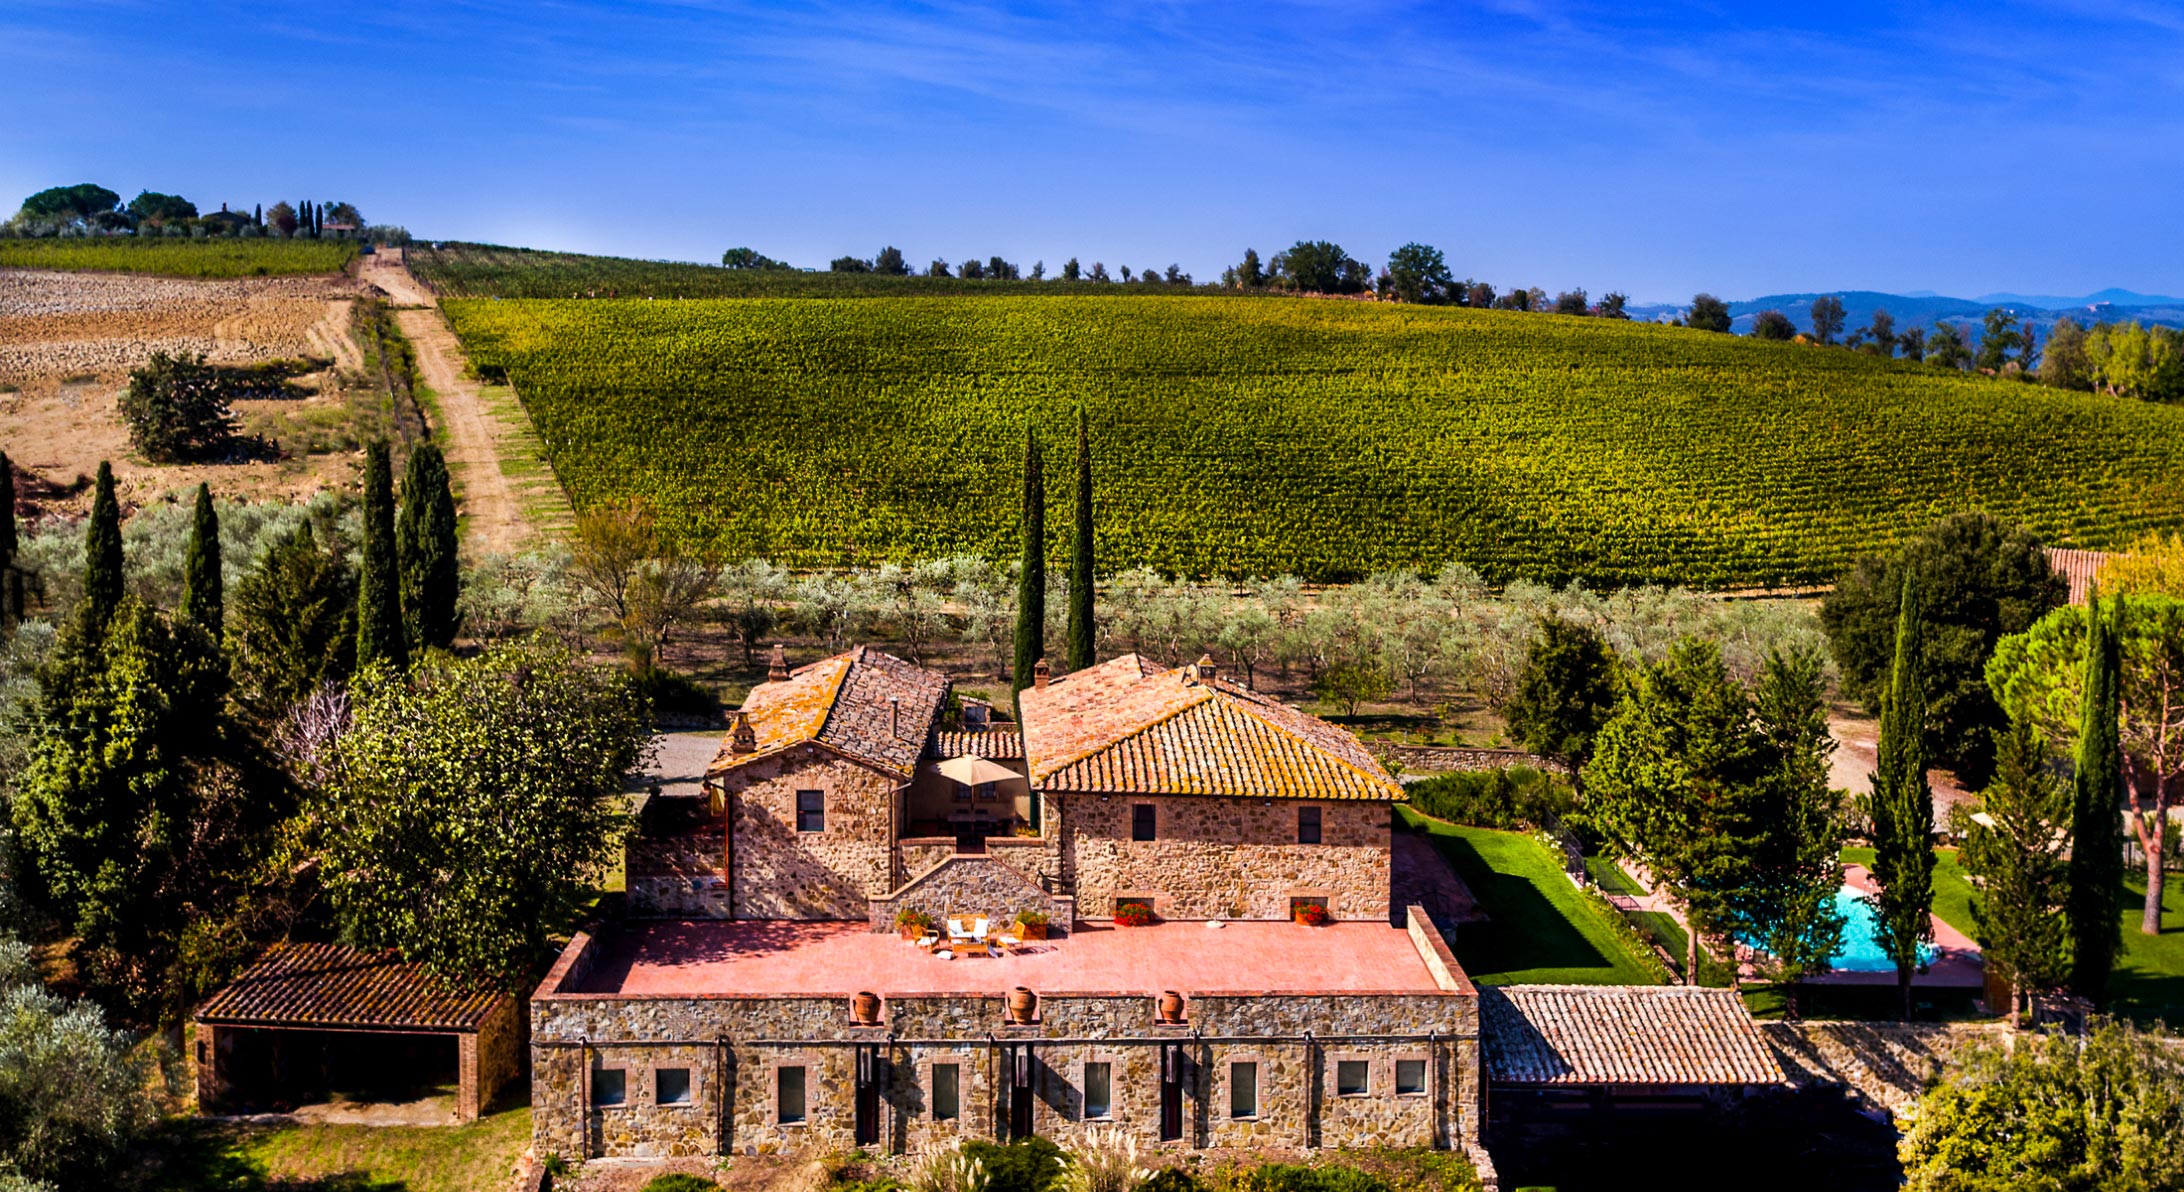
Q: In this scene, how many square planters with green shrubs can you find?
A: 2